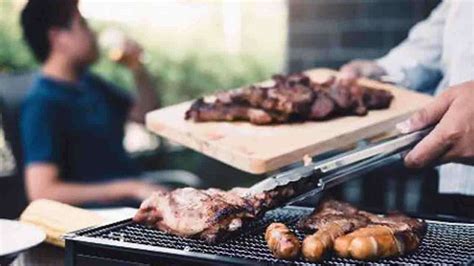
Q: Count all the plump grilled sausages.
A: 4